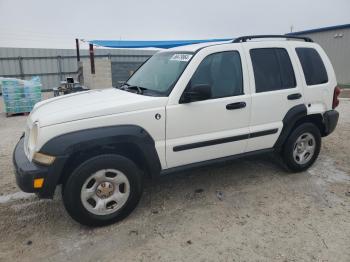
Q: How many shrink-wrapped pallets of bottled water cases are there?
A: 1